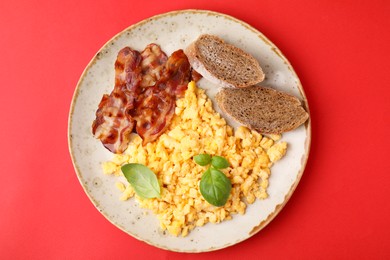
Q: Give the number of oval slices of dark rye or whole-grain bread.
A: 2